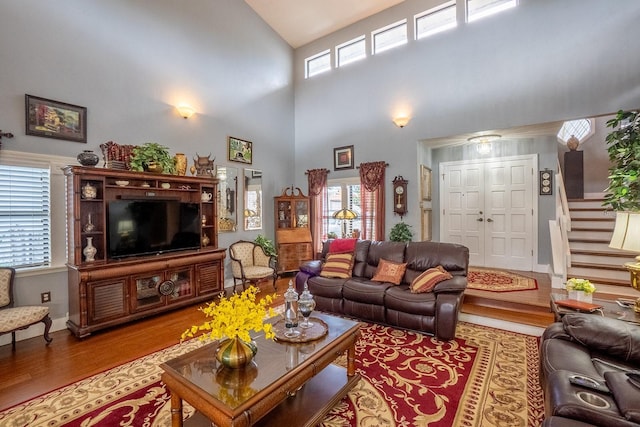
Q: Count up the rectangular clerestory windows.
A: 5